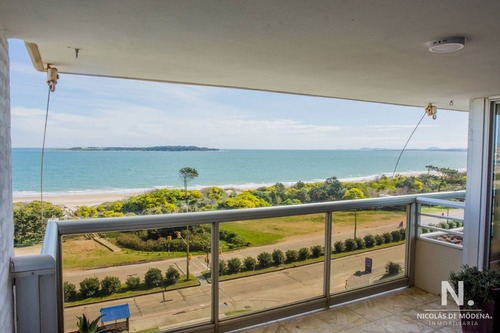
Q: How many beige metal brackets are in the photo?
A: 2